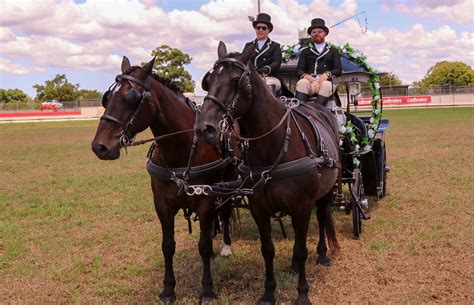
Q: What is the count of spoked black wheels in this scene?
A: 2